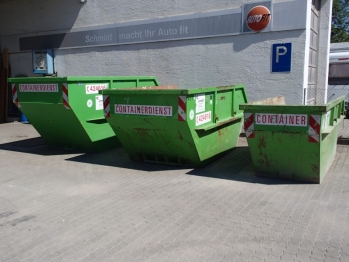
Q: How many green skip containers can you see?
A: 3